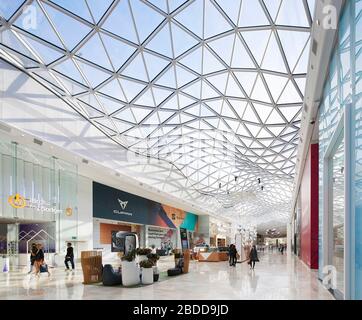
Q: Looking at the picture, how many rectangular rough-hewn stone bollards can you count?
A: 0